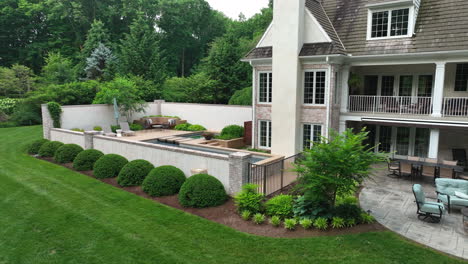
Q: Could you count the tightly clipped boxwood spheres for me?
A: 8